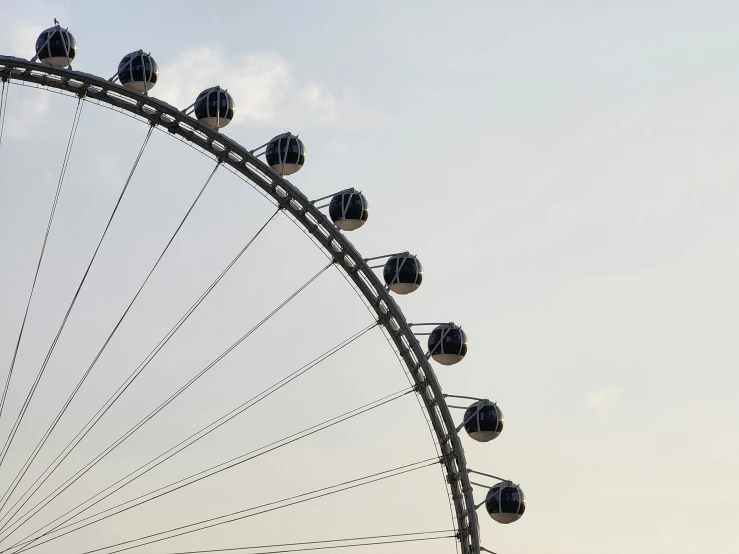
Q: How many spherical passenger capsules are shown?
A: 9